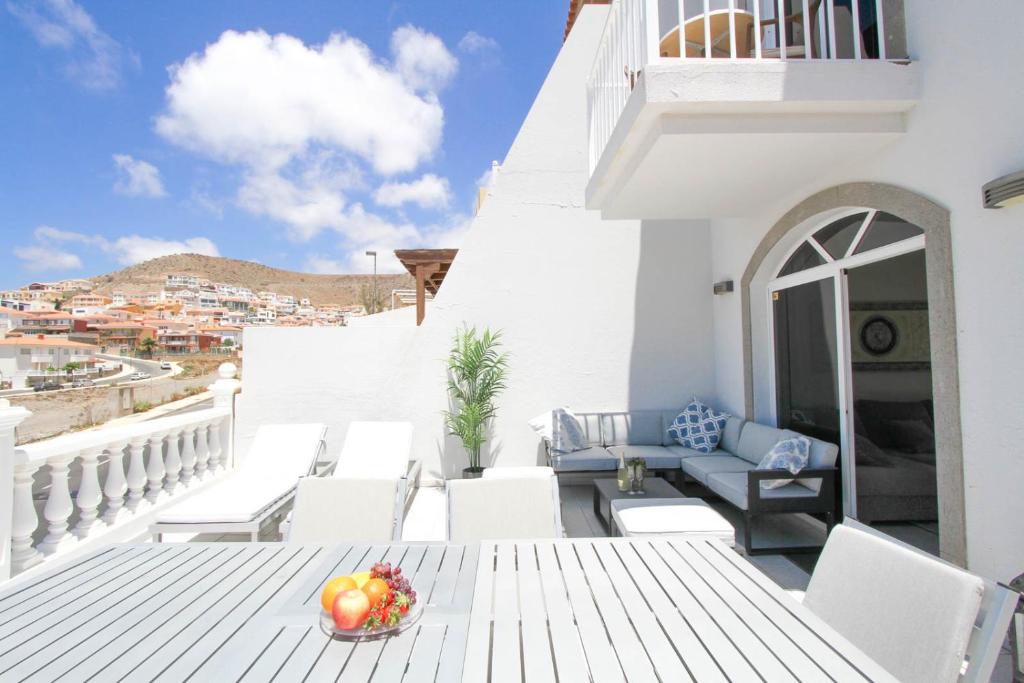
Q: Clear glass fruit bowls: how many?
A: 1